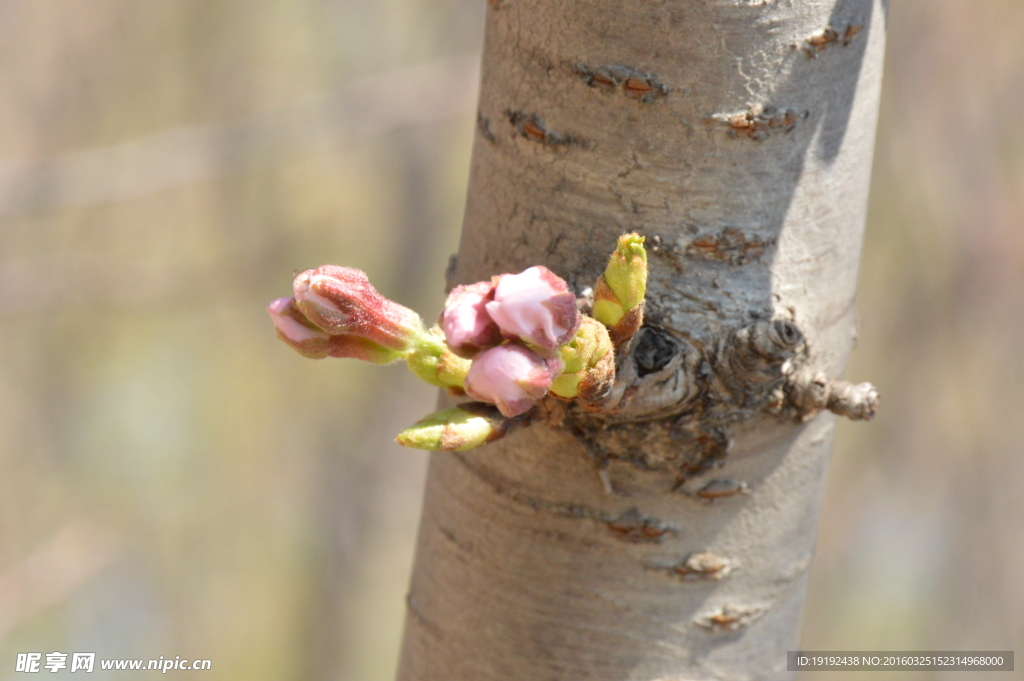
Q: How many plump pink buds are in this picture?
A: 5